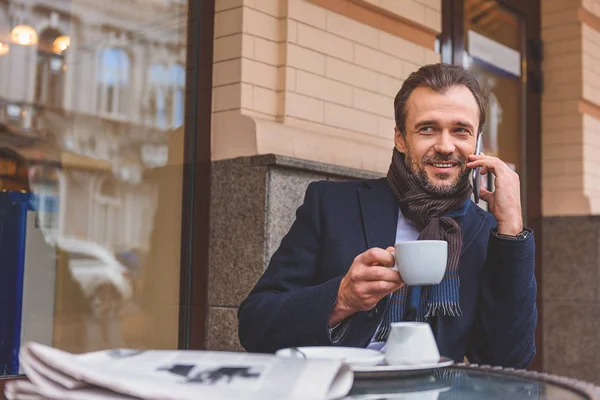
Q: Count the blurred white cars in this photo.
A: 1